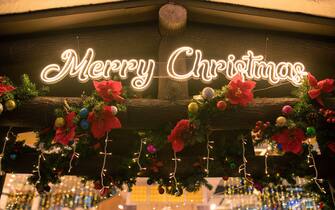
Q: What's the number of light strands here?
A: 10